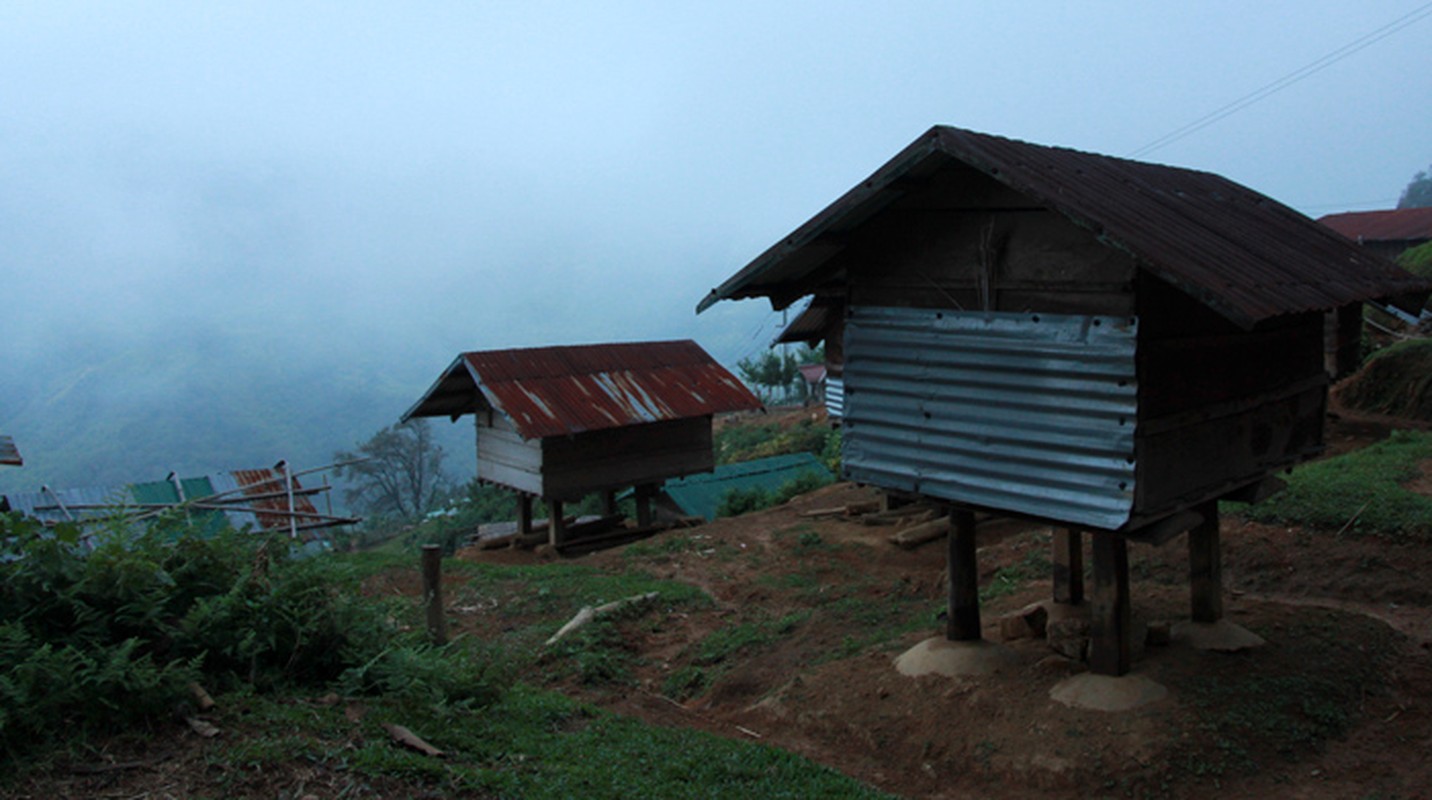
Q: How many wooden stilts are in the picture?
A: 8